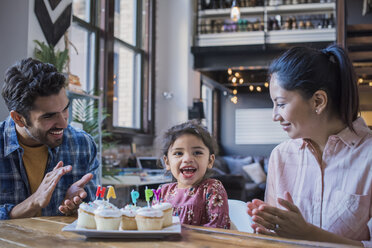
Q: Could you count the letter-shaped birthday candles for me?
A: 5